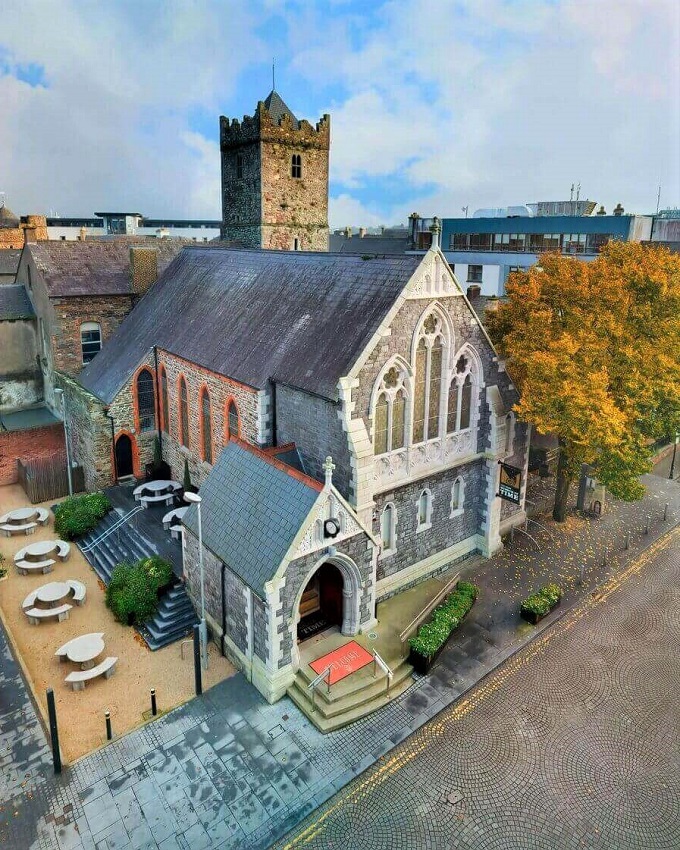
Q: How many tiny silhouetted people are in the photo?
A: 0